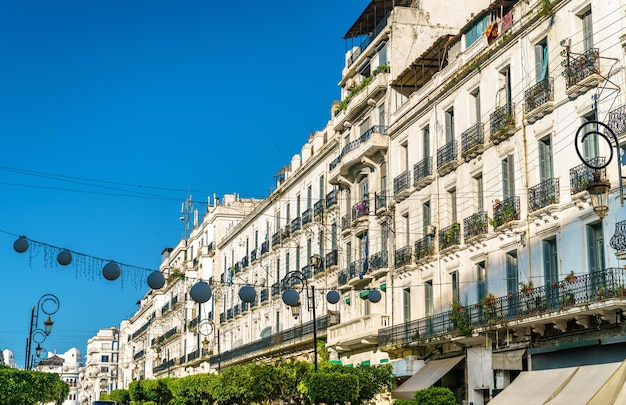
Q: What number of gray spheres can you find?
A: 9